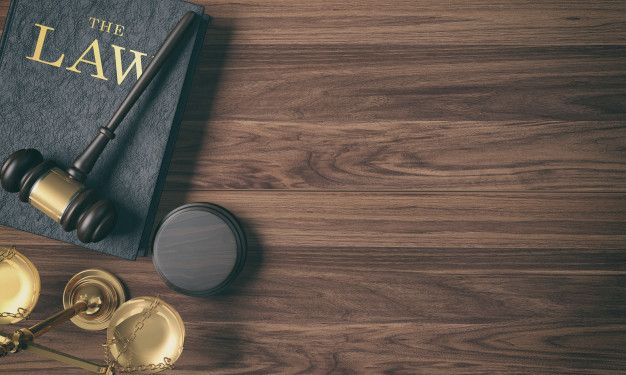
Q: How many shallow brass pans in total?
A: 2